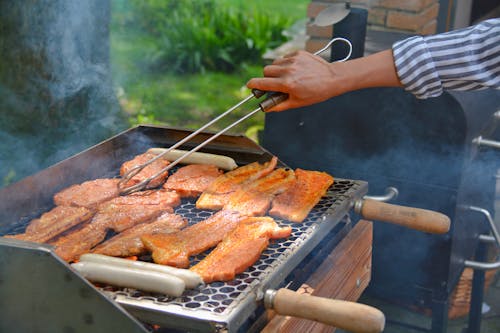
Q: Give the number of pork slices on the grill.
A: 12